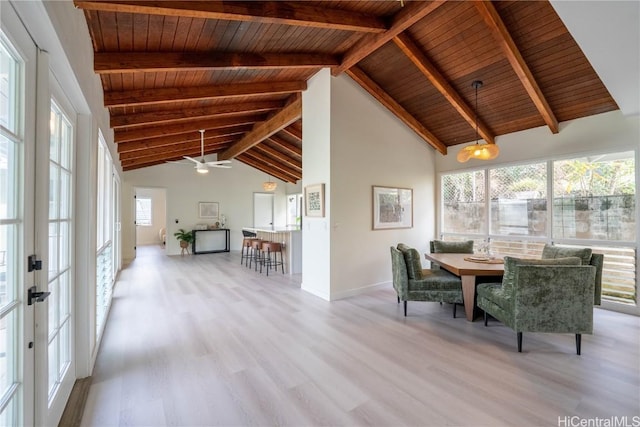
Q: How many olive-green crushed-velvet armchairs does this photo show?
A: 4